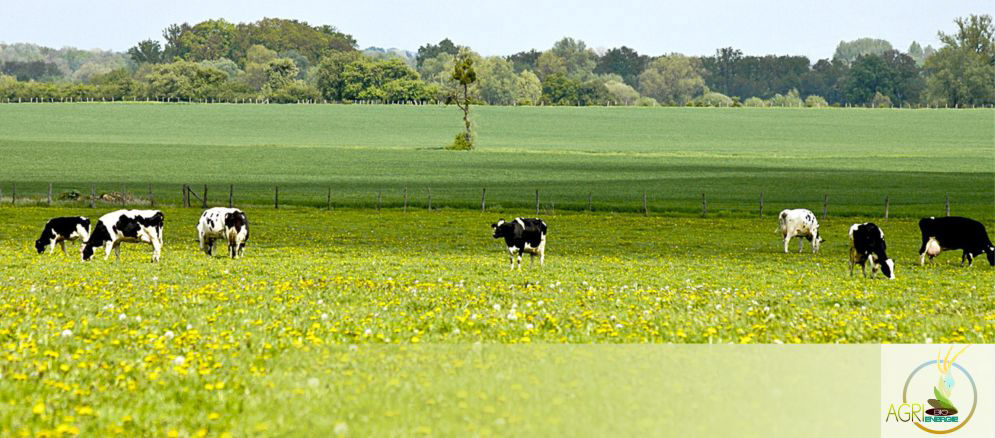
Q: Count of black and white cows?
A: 7